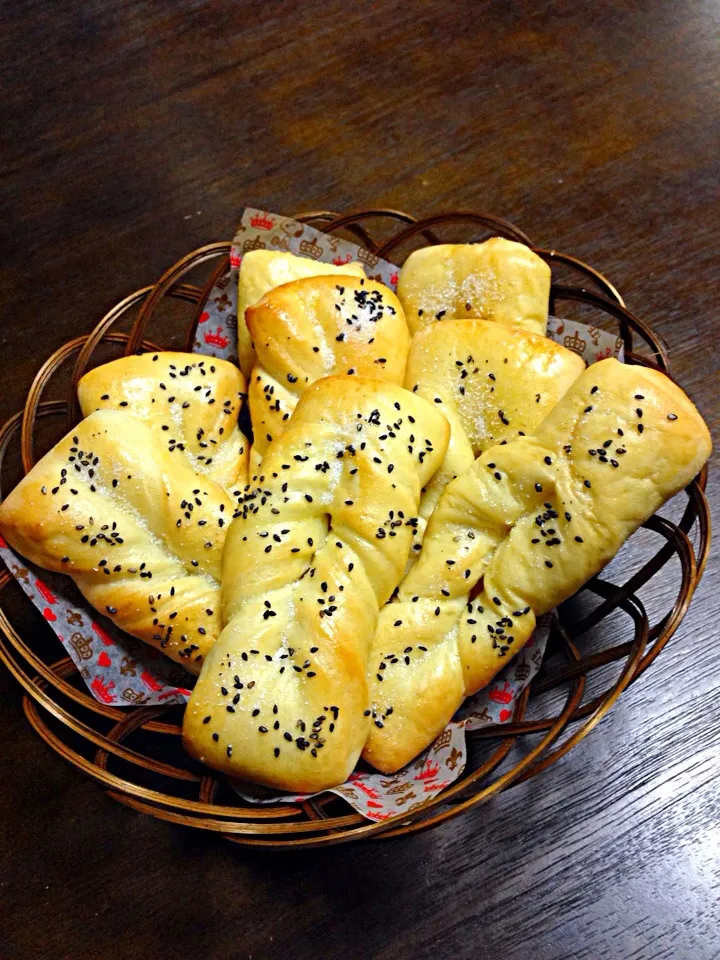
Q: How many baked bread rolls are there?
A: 8